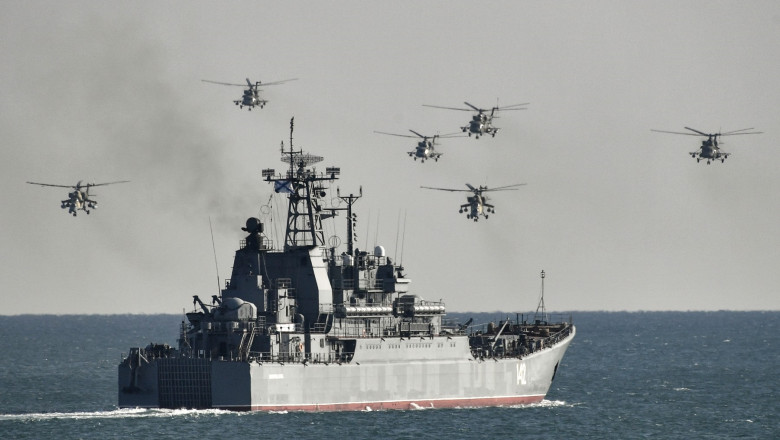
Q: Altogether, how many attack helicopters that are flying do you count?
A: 6